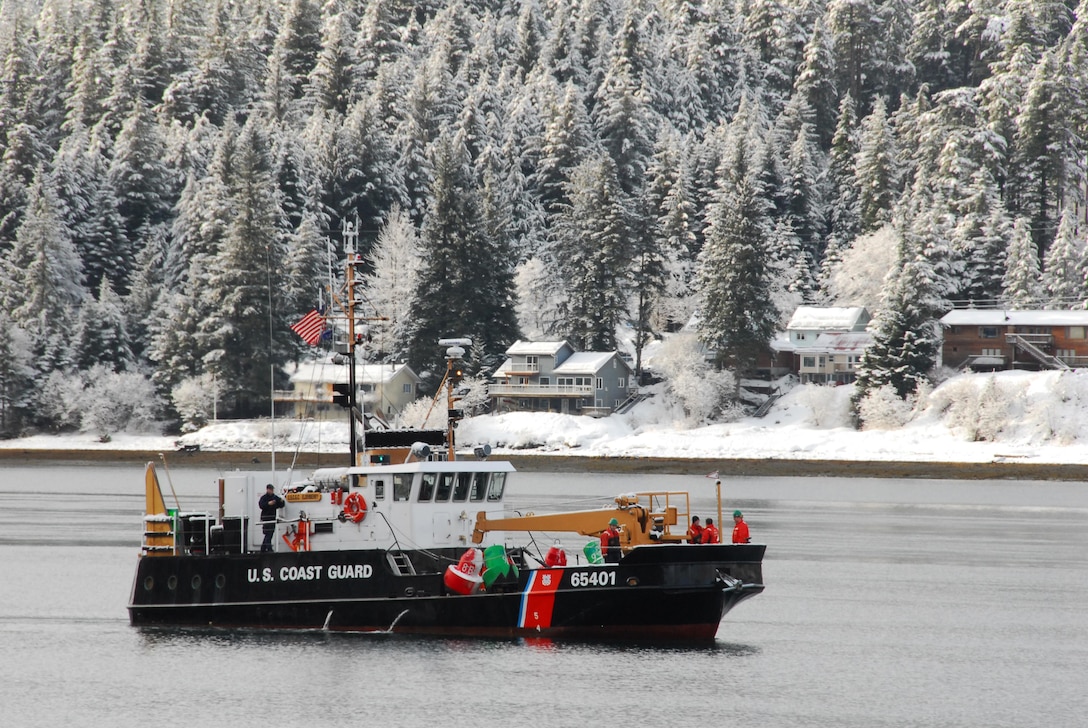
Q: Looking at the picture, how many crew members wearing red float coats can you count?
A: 4